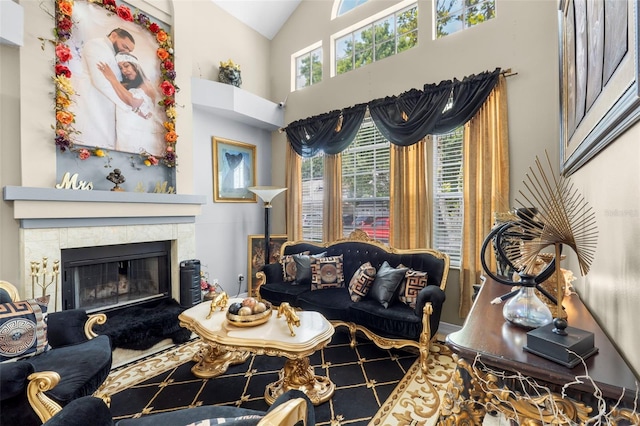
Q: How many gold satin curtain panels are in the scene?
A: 4